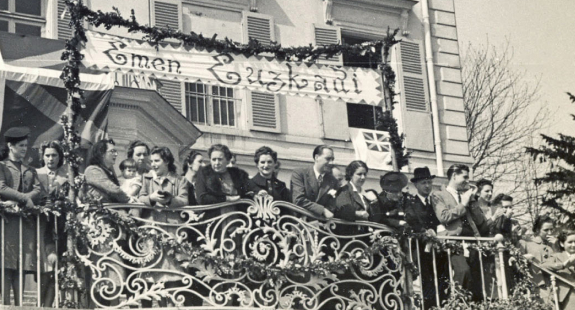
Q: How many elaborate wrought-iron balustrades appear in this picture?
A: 1